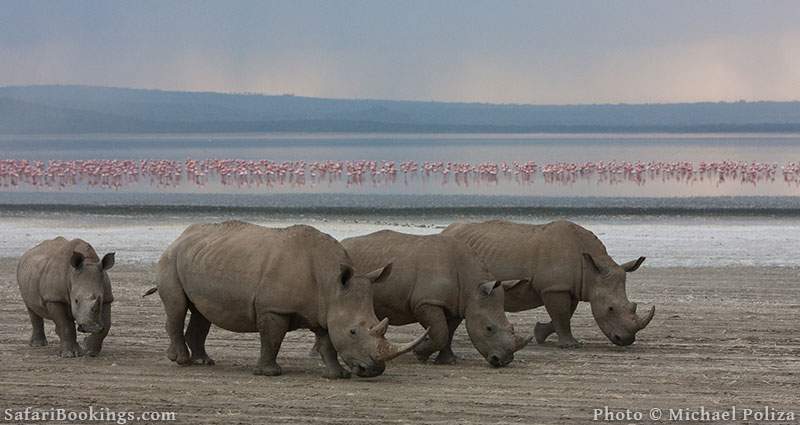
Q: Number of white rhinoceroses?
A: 4